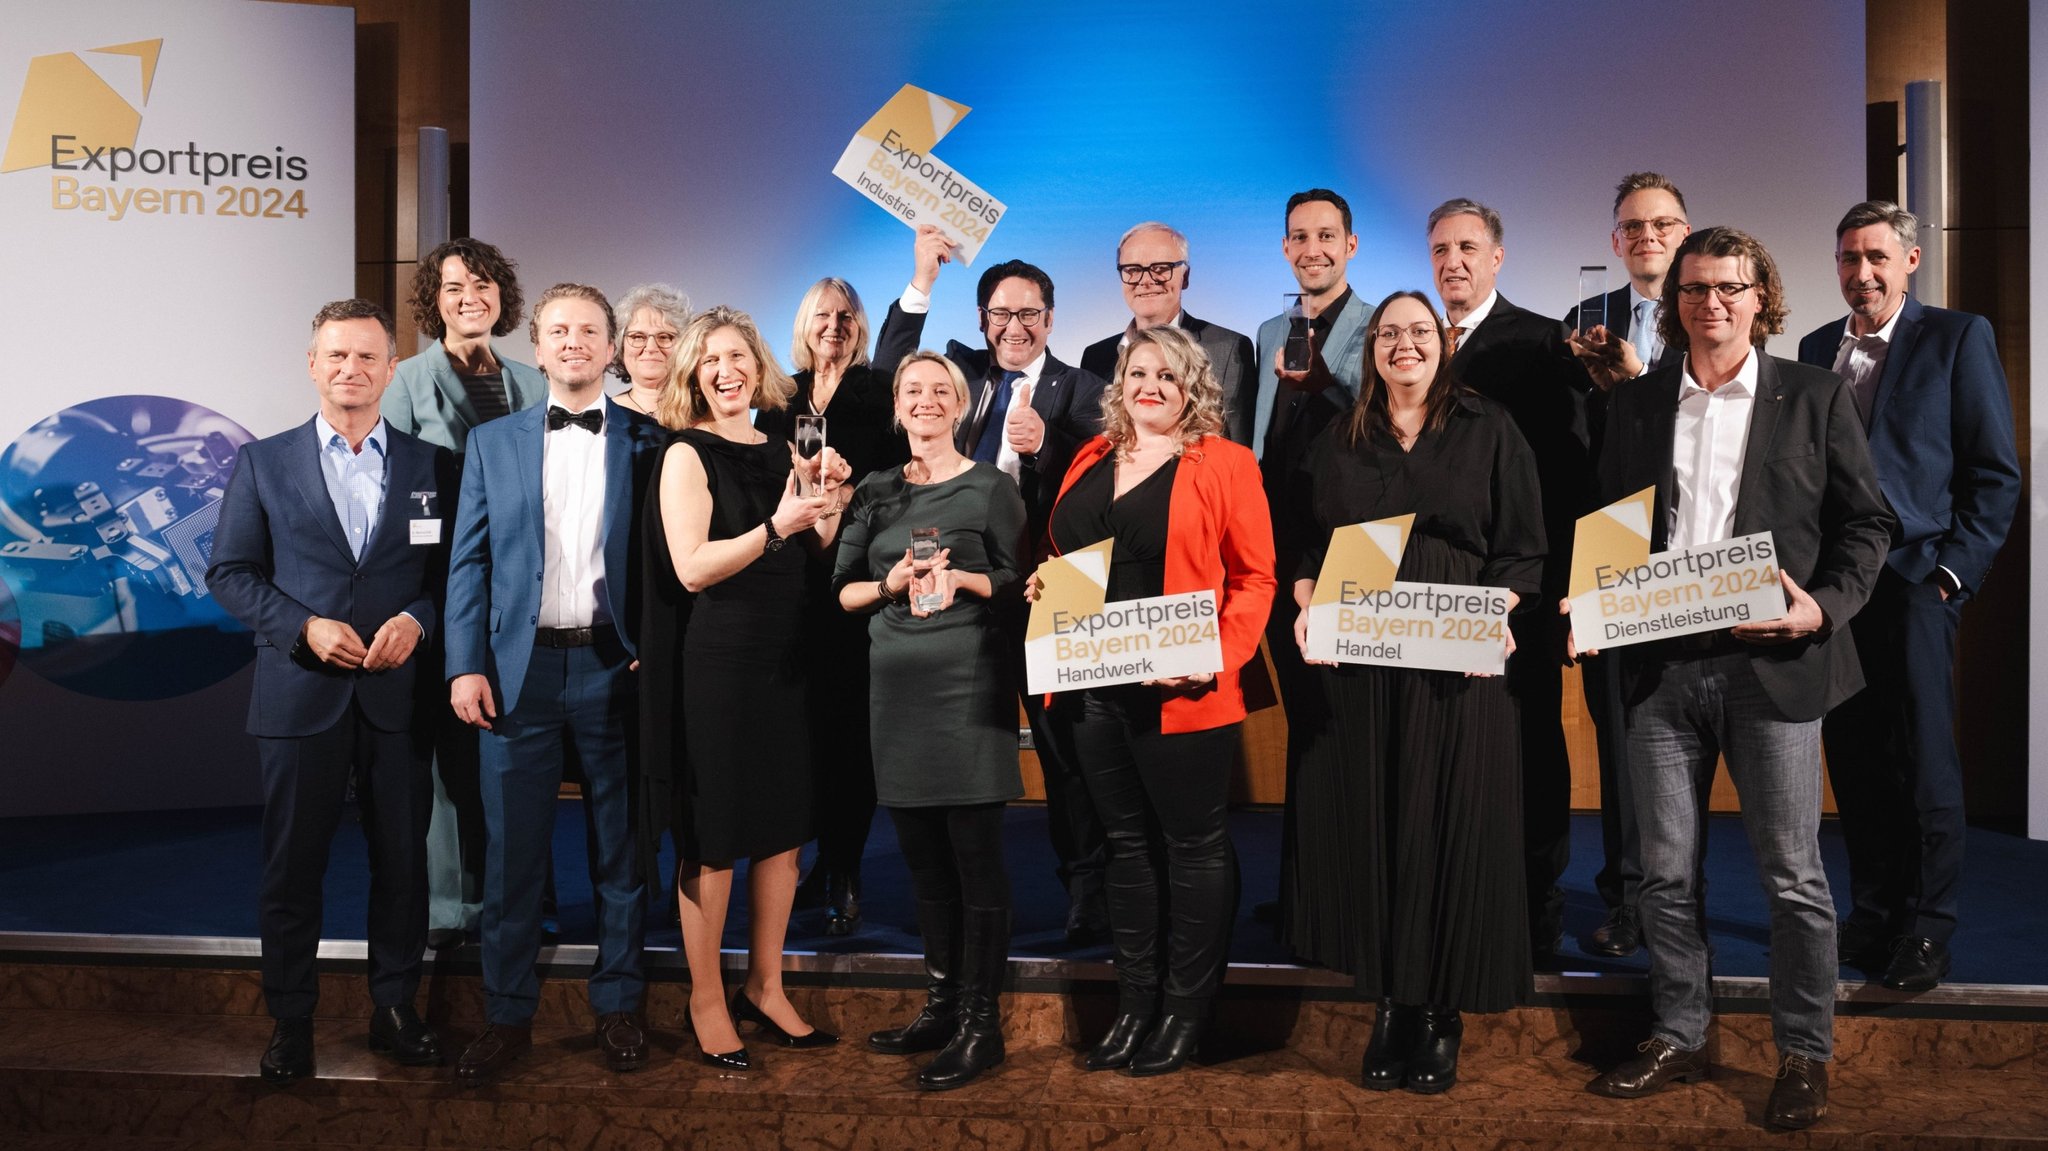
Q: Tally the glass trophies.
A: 4